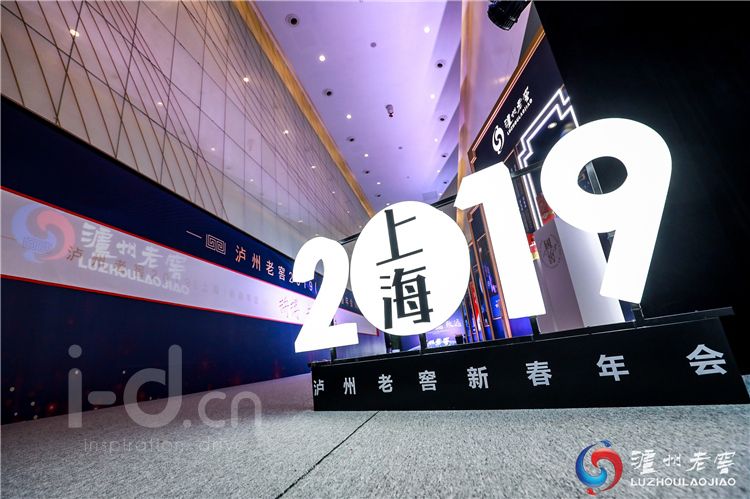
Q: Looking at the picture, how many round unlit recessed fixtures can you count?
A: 9